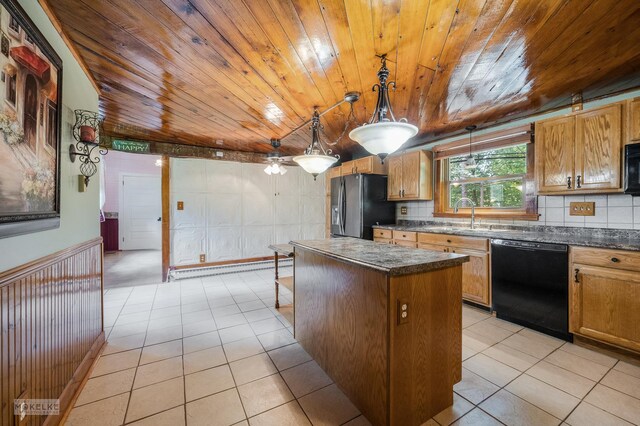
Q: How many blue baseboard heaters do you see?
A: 0